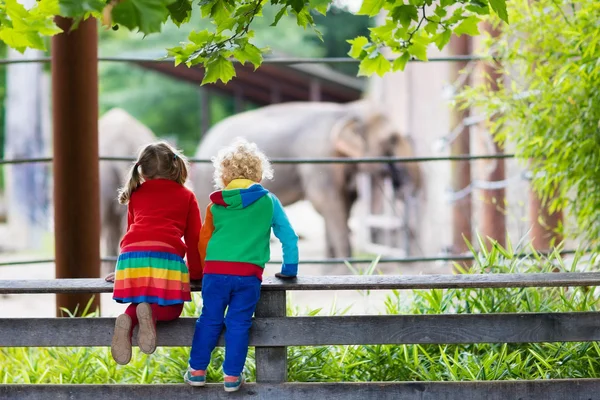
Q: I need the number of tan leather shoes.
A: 2